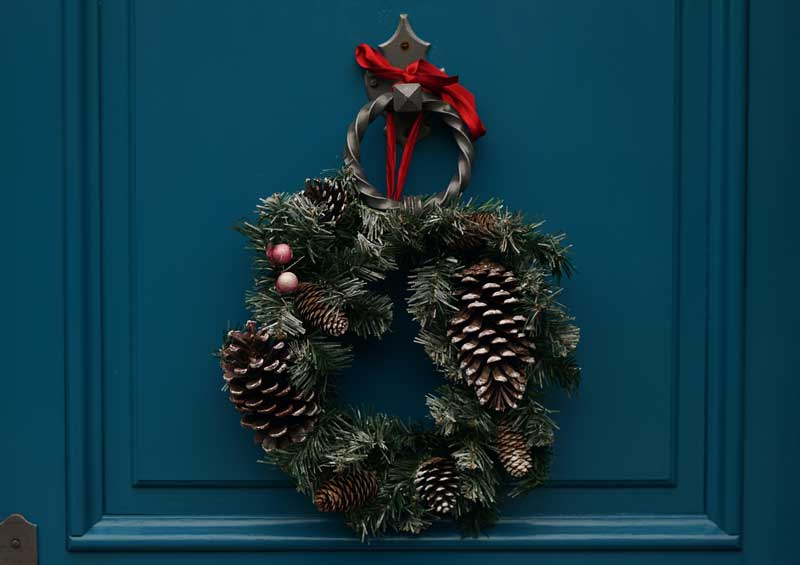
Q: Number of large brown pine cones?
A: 2